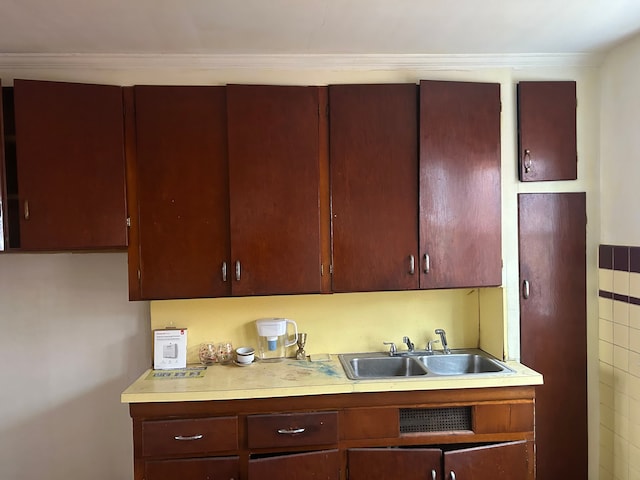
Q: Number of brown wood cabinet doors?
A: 11